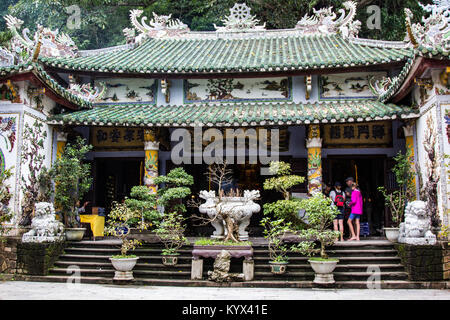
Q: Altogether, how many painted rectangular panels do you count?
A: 3